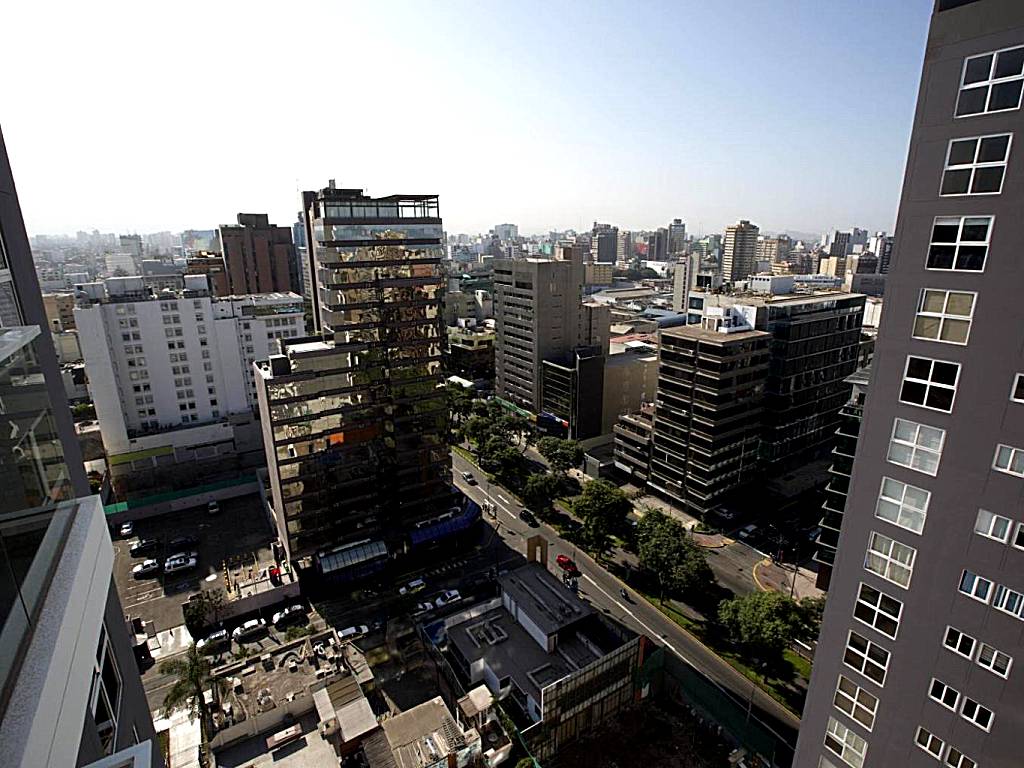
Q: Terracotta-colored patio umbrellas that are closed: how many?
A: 0